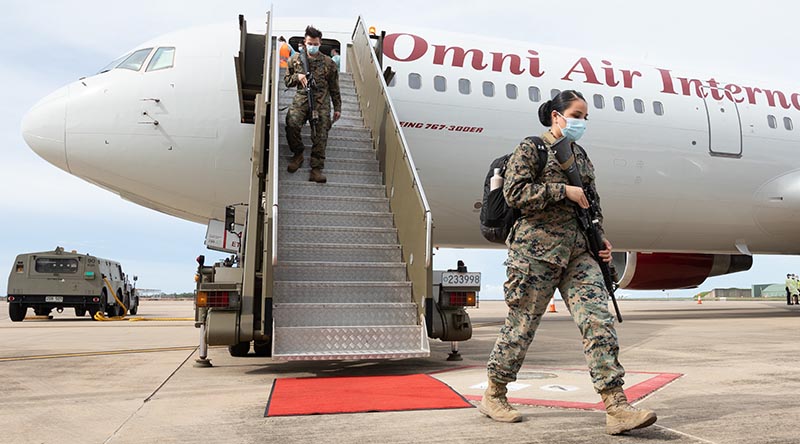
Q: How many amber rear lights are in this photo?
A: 2